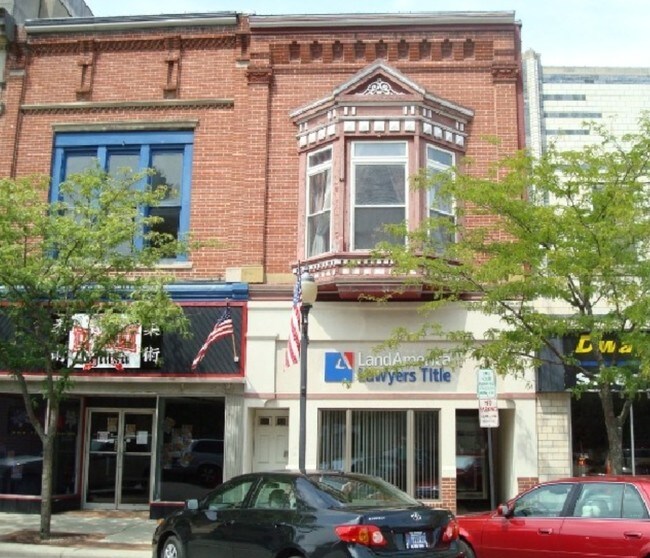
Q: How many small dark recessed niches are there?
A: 9